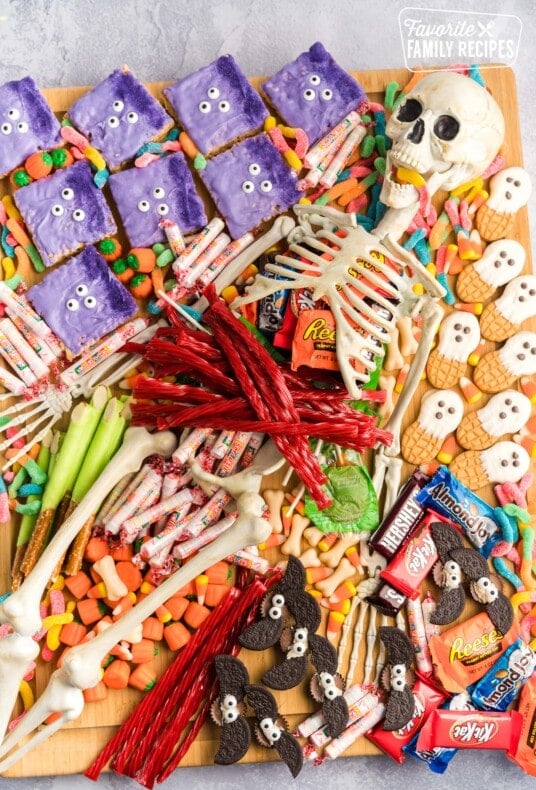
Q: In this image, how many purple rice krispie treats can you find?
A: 8